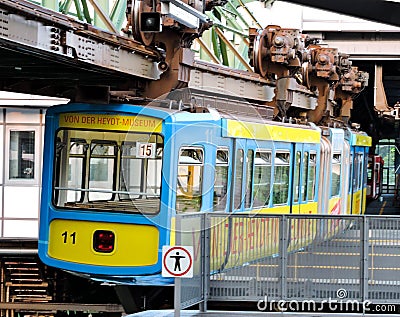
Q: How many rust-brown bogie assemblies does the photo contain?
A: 4